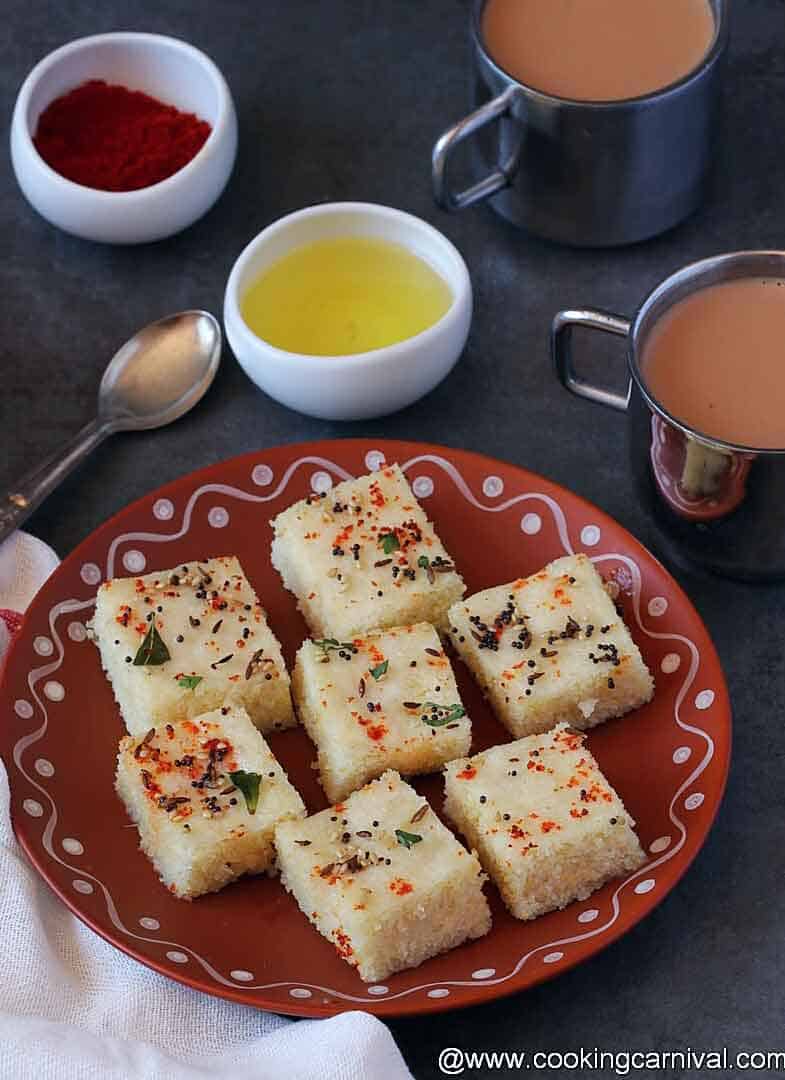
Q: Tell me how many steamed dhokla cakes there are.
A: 7